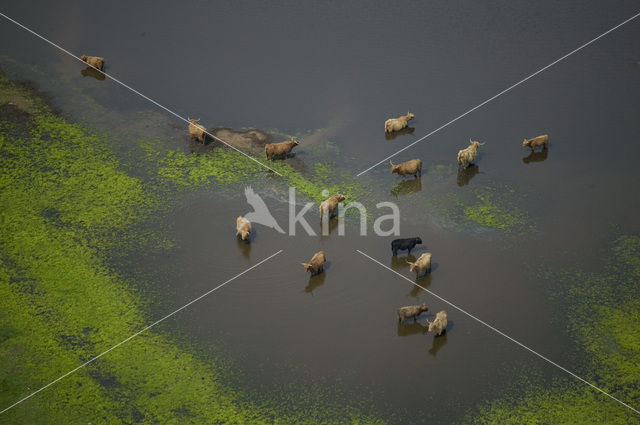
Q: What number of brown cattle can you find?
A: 13